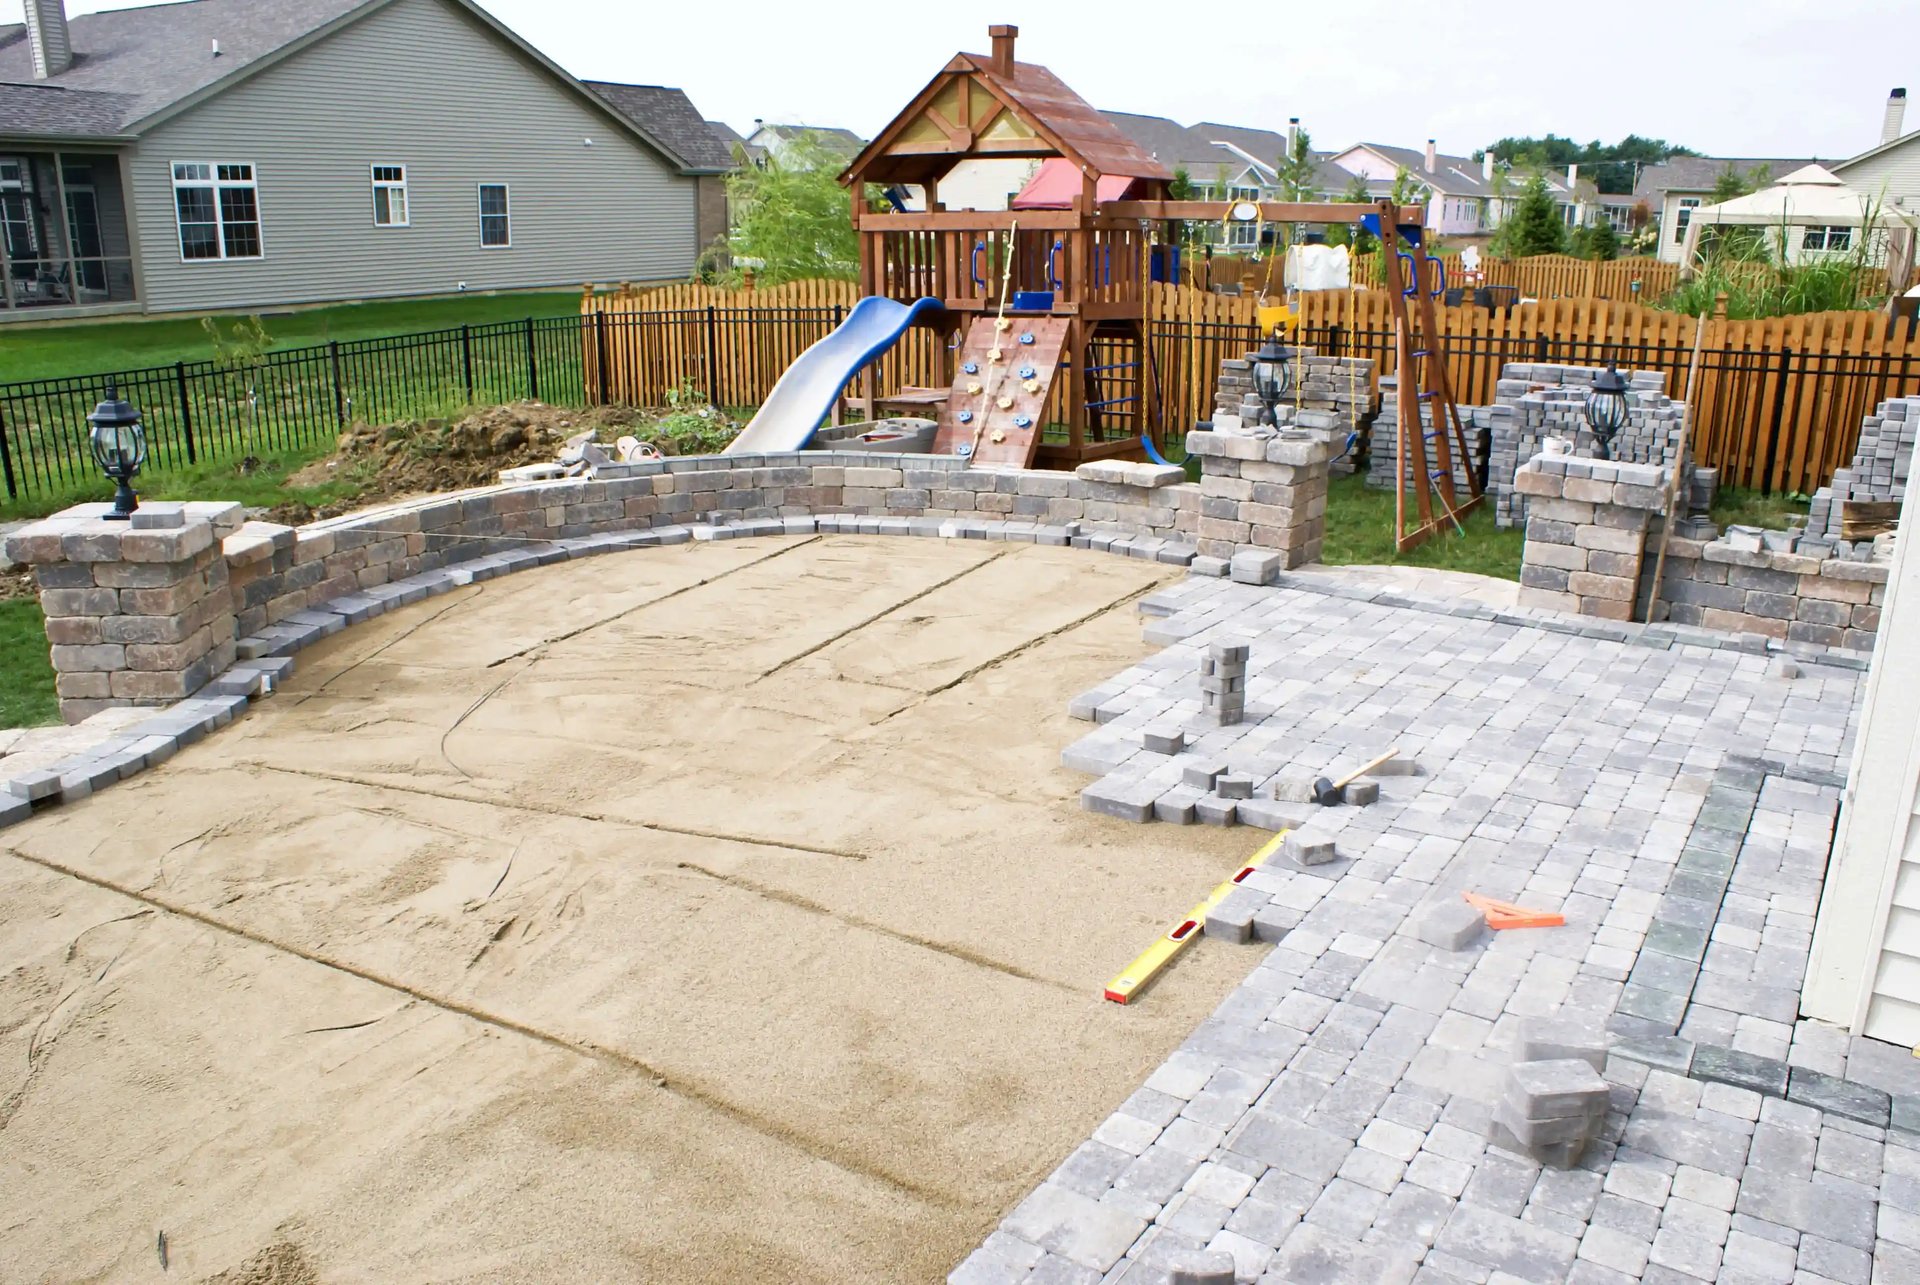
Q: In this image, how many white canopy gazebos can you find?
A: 1